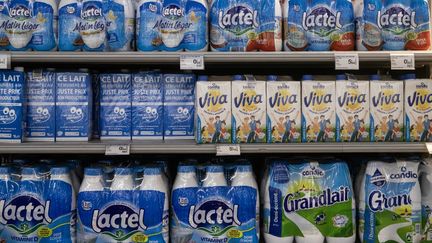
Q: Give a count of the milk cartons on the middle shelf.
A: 13